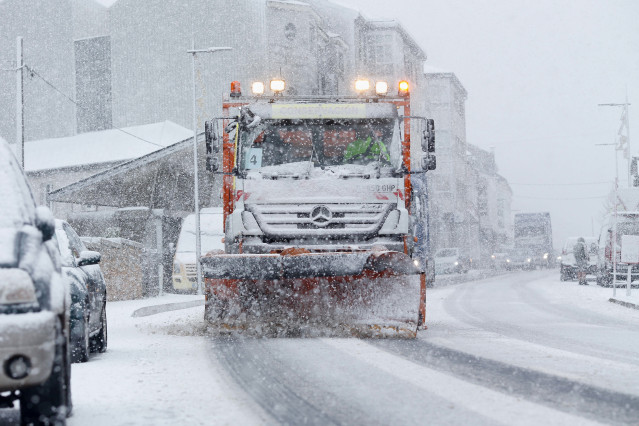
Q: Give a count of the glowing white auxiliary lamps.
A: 4